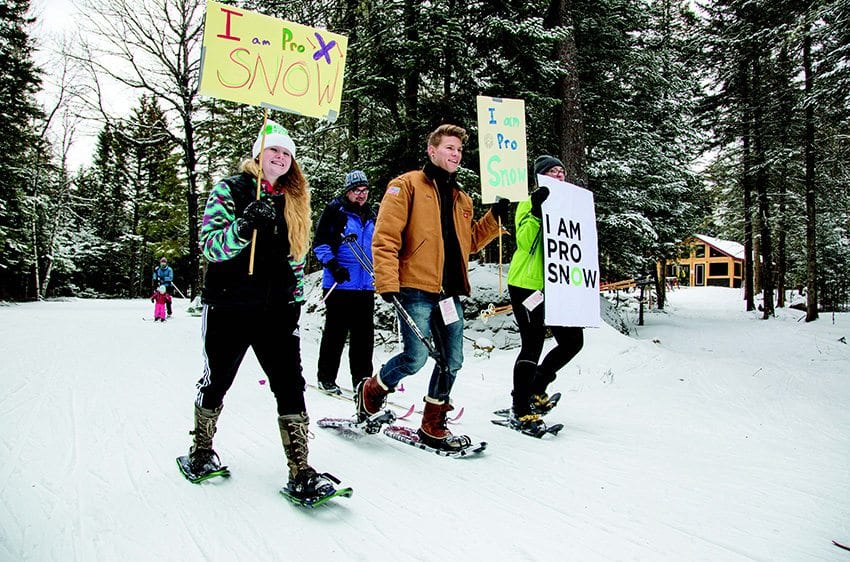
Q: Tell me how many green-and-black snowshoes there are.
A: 2